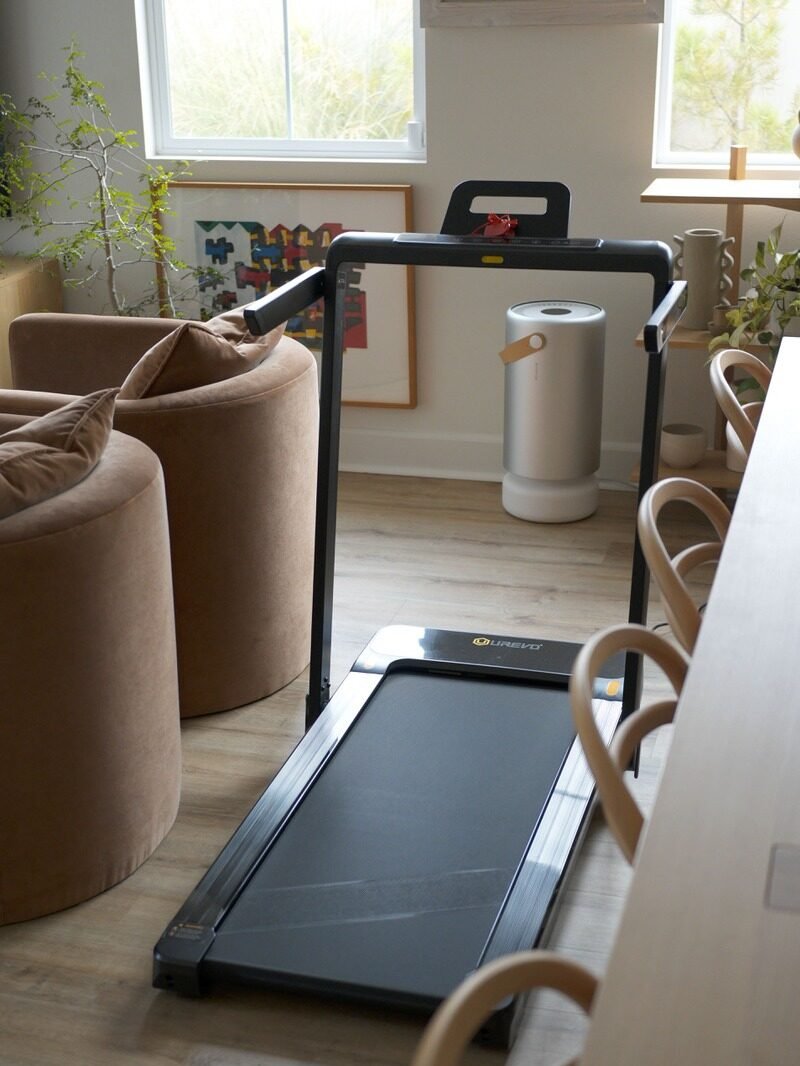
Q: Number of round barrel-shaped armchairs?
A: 2